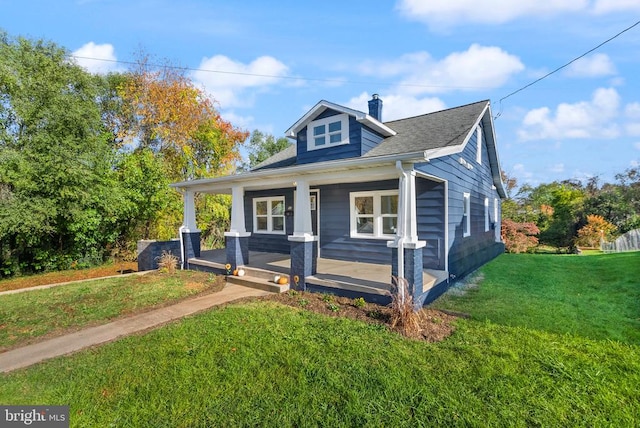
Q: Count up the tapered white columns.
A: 4